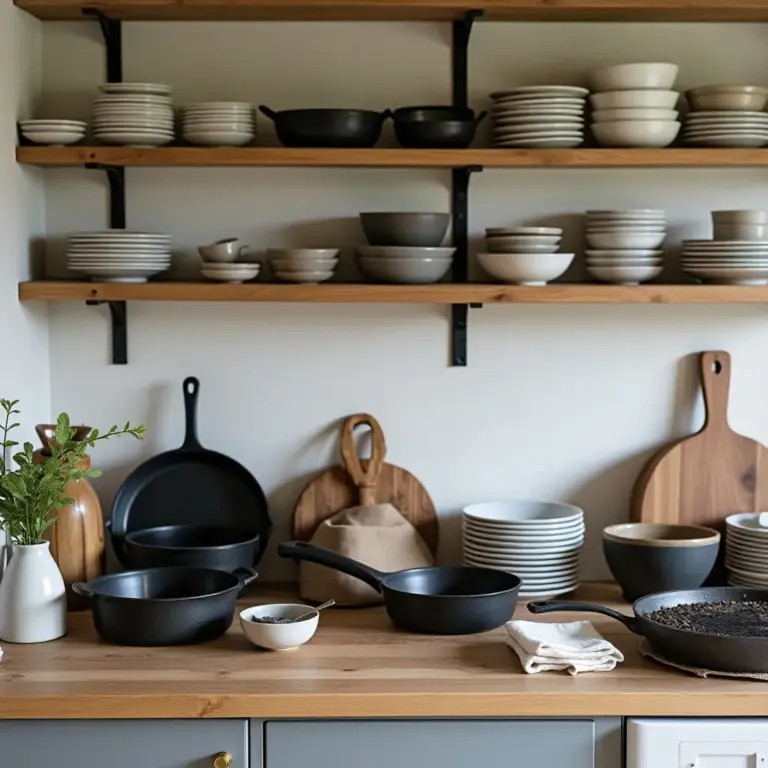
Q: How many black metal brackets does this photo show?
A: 6